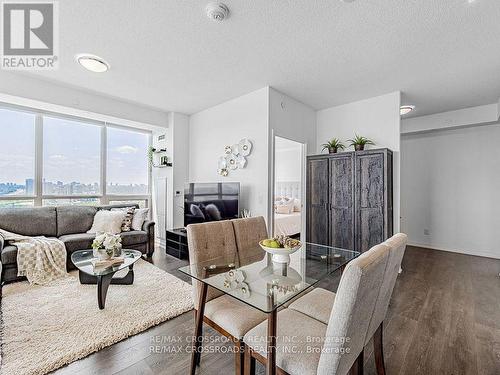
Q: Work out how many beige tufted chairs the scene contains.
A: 4